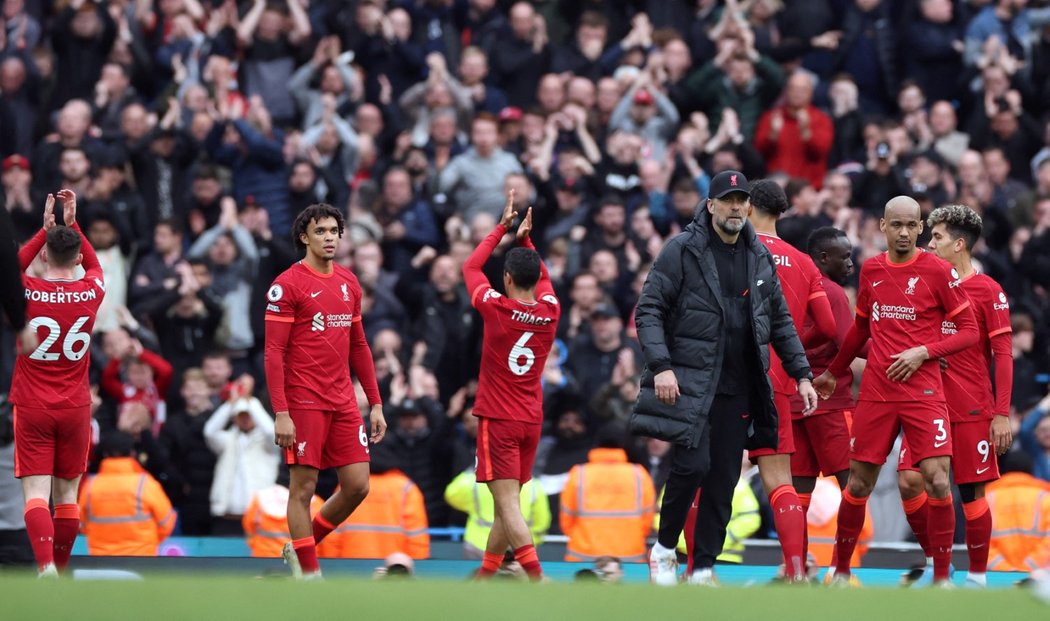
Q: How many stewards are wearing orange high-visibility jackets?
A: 6